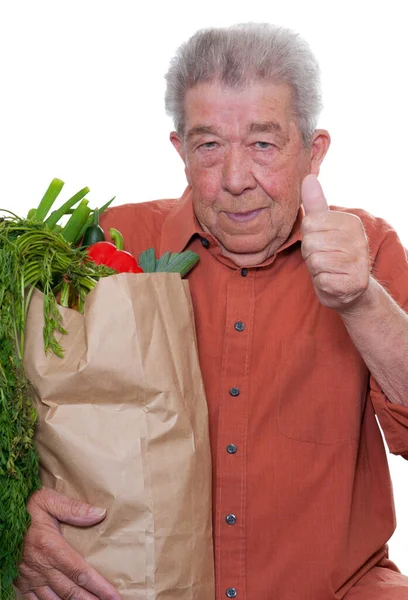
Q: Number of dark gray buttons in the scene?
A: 7